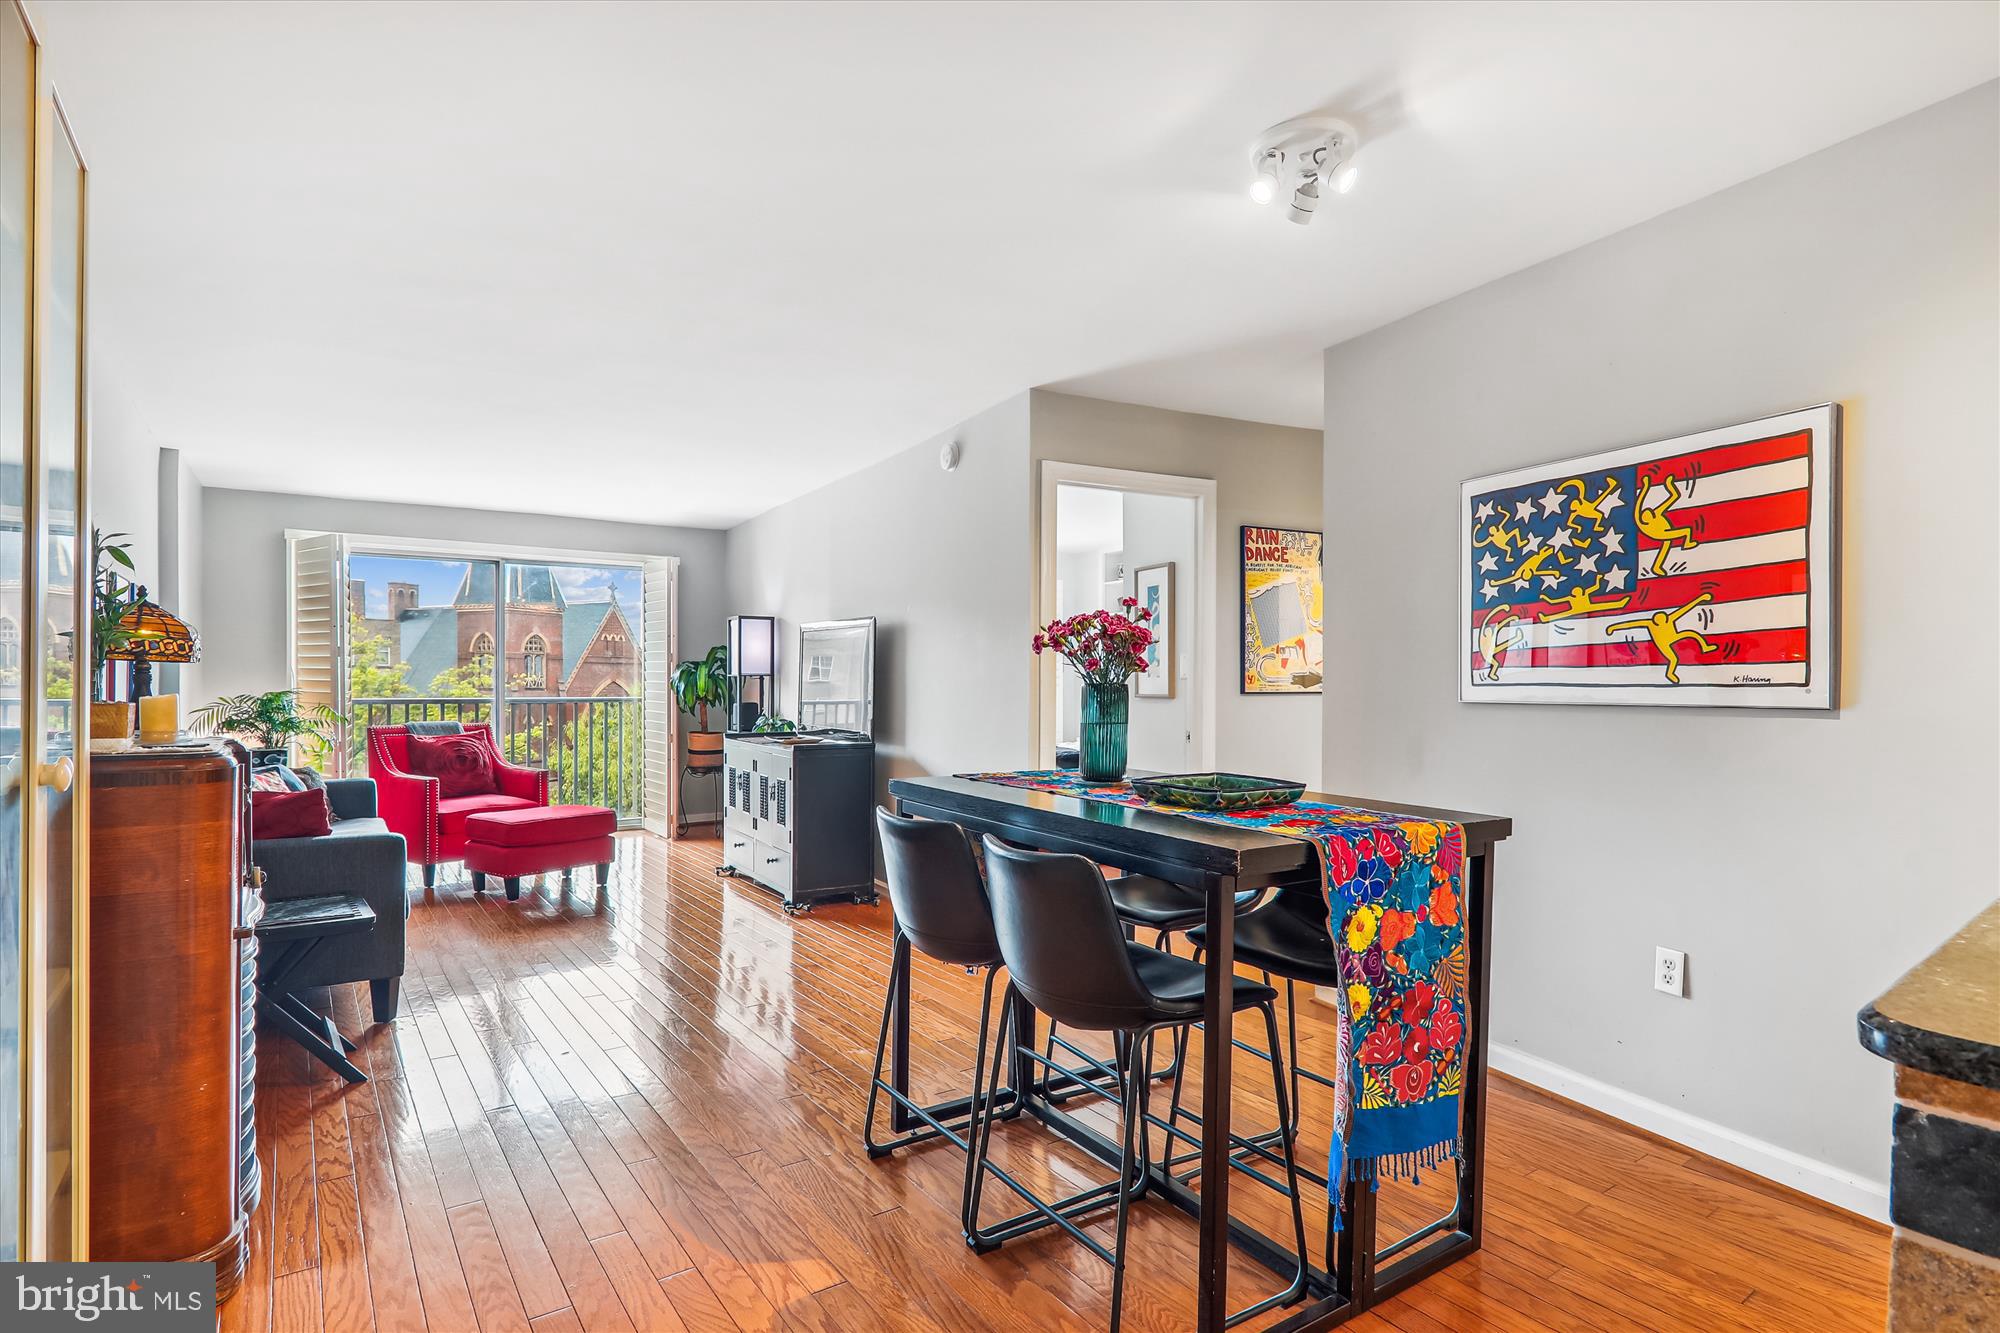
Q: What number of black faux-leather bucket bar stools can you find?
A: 4